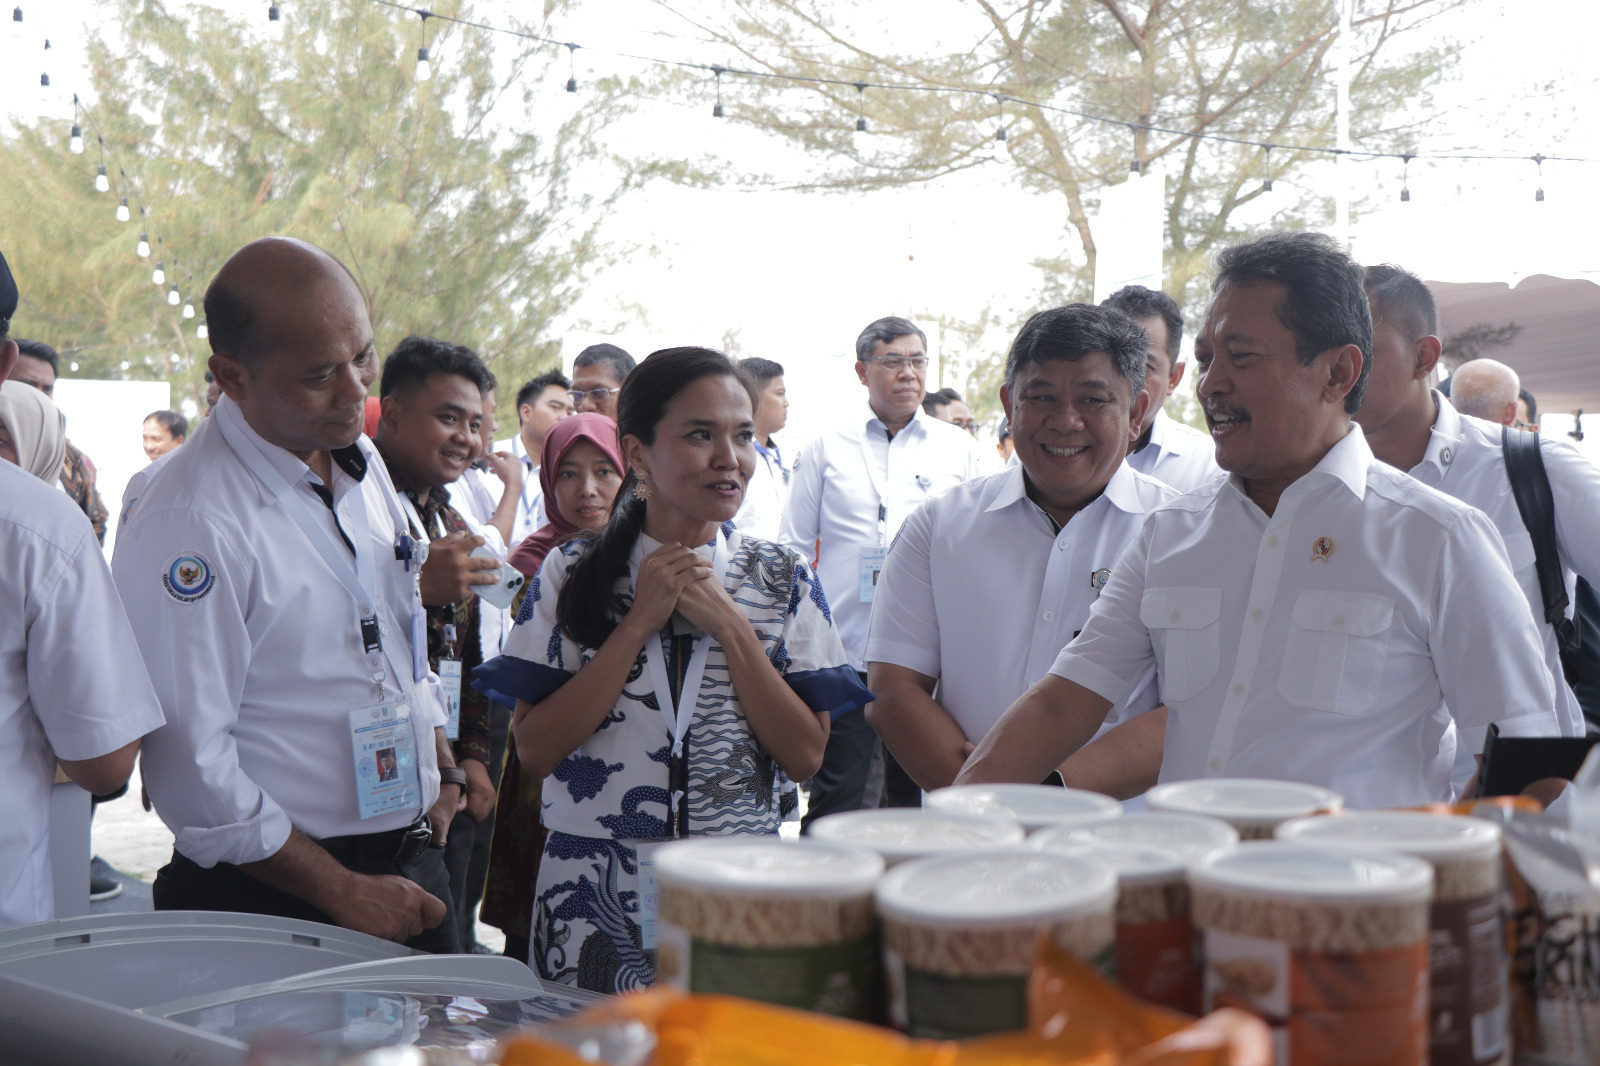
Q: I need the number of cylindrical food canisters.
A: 8